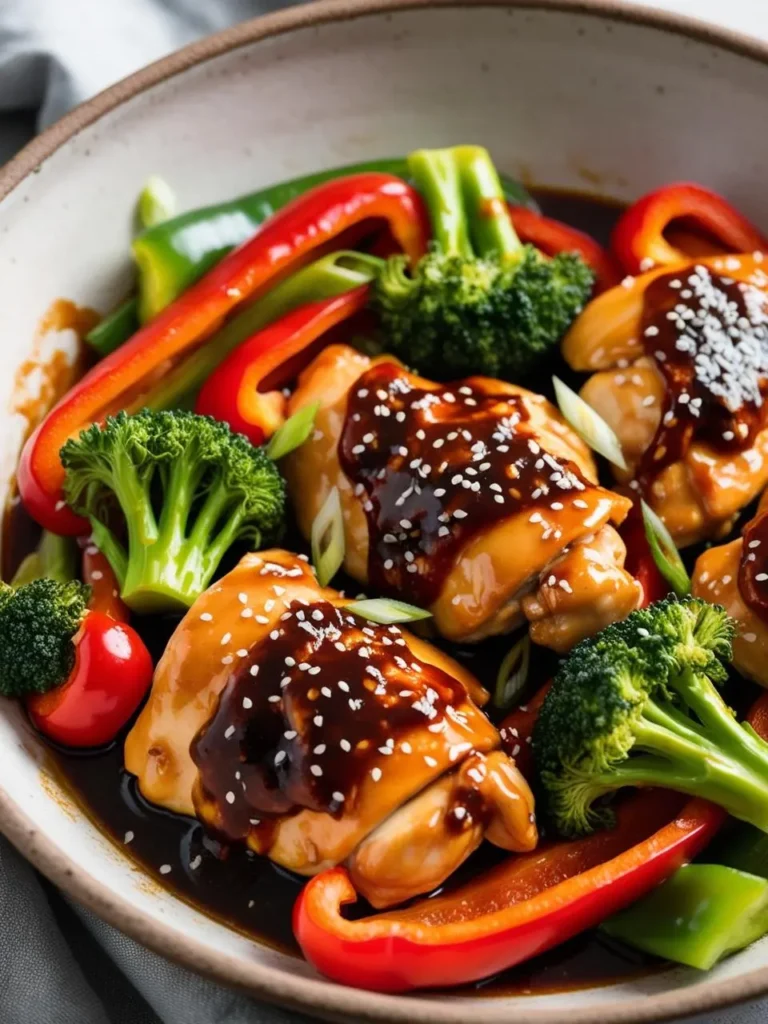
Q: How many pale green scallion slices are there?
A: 6